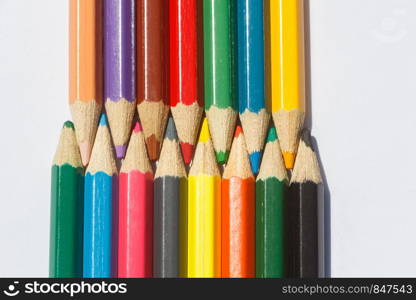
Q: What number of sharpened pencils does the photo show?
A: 15